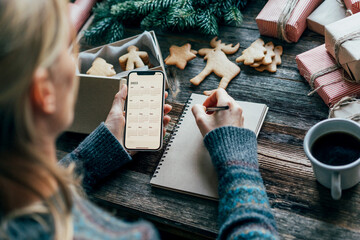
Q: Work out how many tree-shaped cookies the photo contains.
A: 4